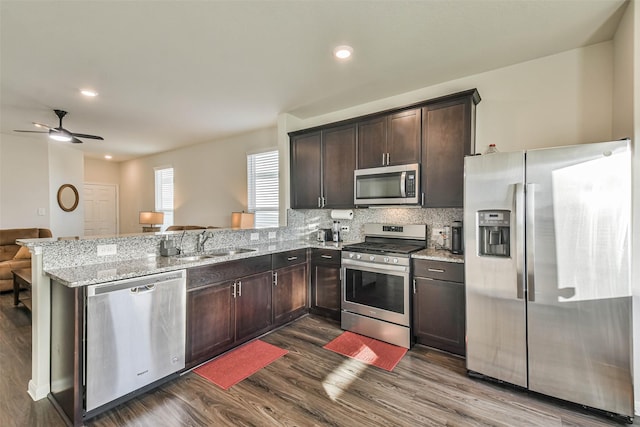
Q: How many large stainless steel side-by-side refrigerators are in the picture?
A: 1